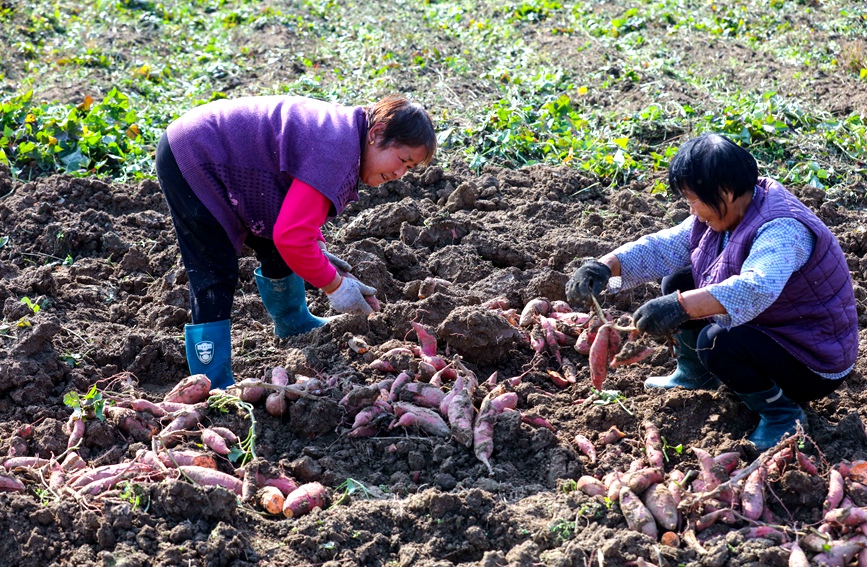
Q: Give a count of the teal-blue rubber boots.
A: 4